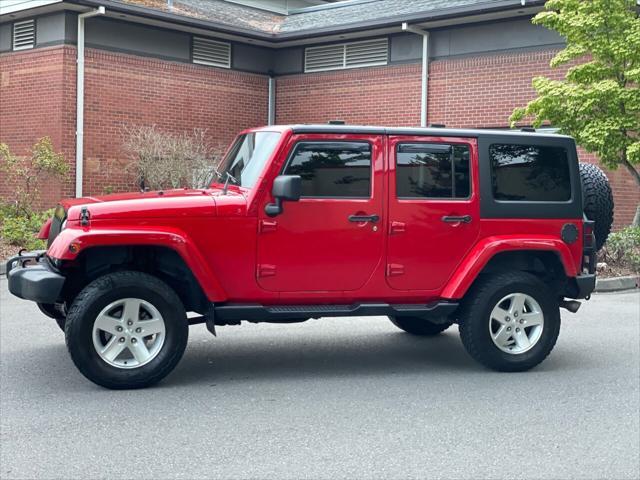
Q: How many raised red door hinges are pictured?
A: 4